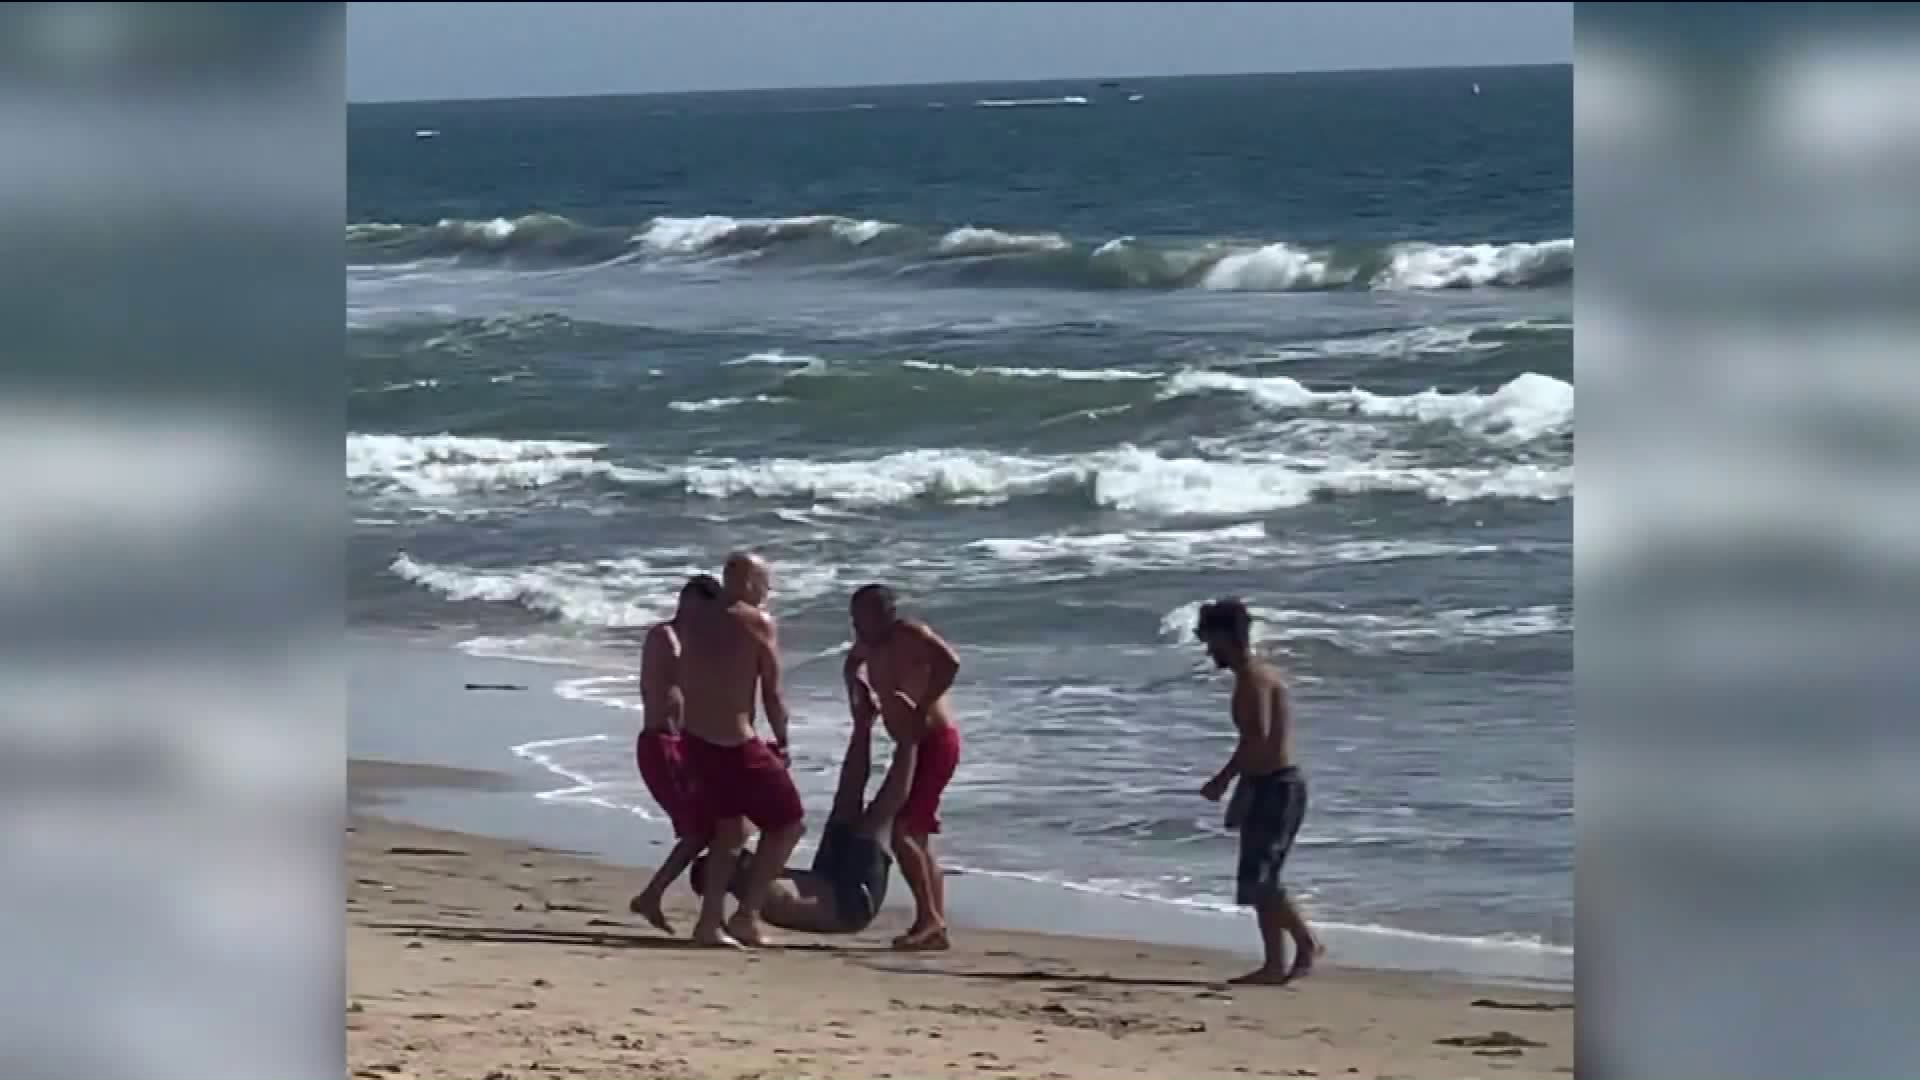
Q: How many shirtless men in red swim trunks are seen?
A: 3